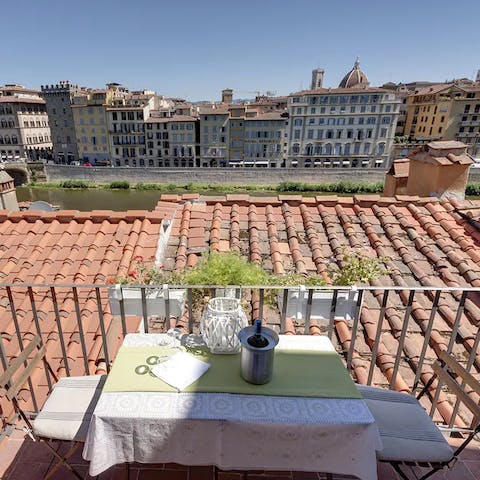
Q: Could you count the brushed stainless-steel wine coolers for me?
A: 1